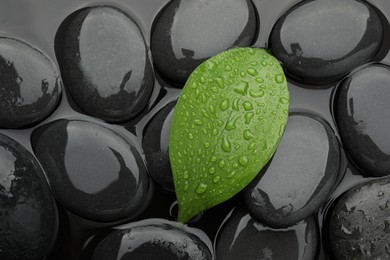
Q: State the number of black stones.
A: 12